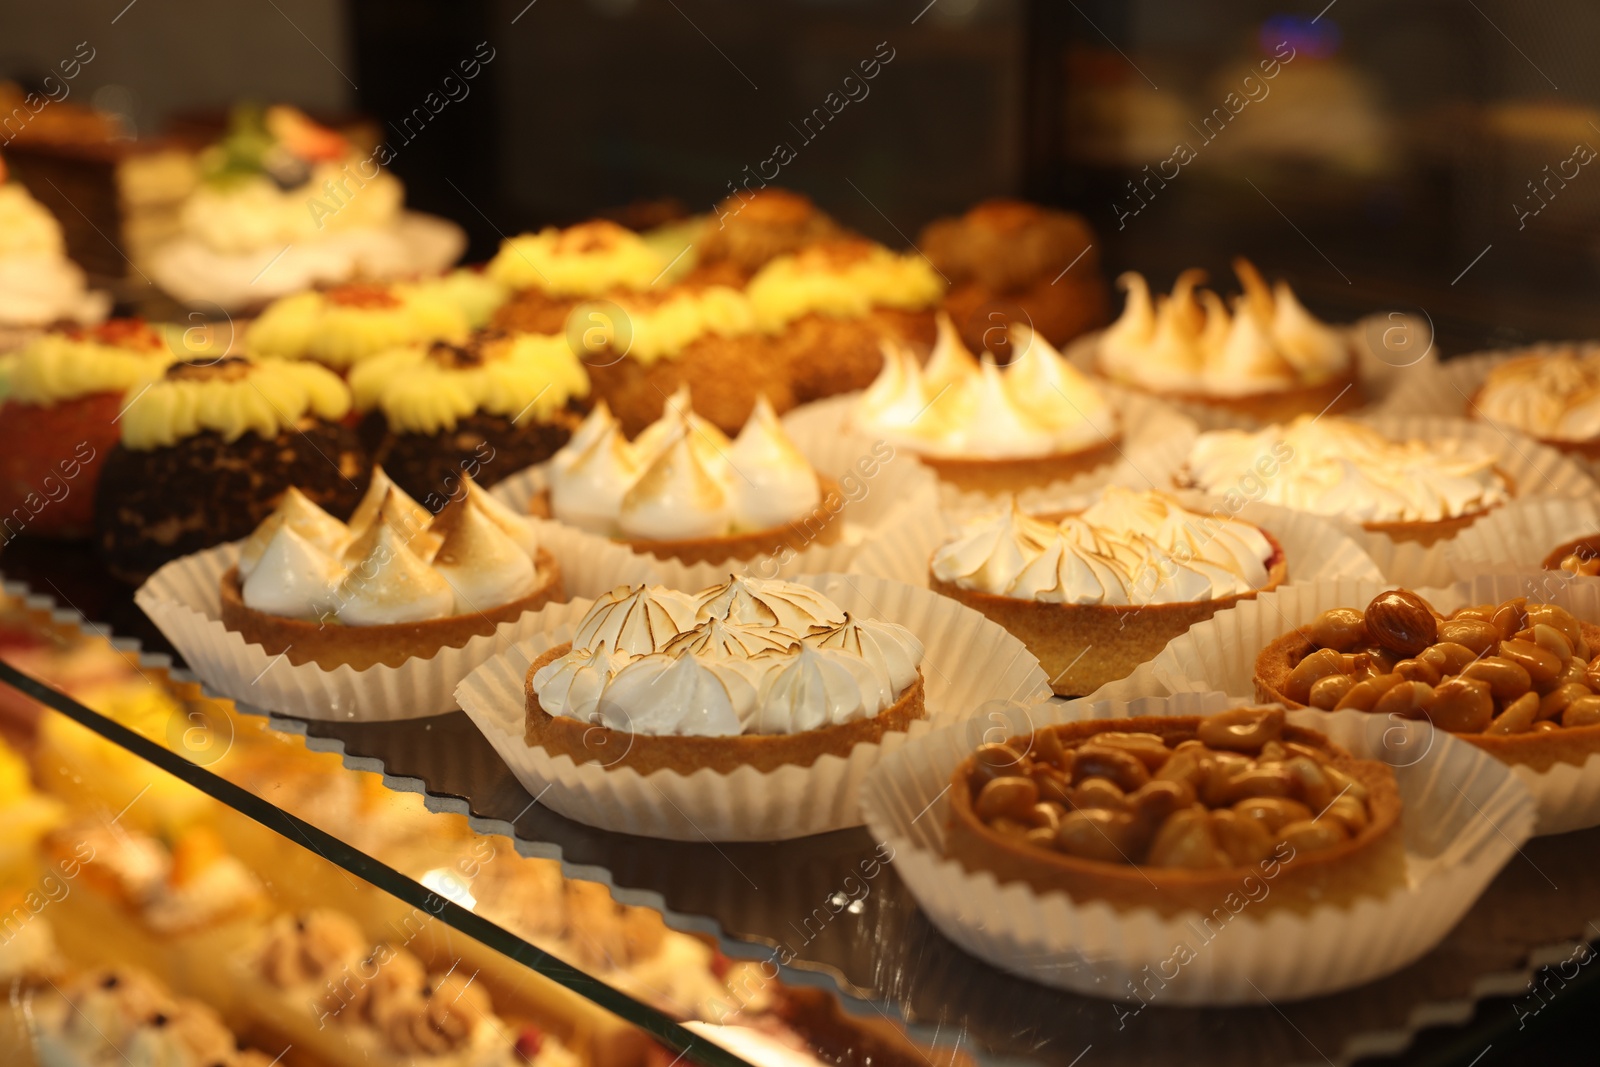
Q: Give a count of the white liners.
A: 11